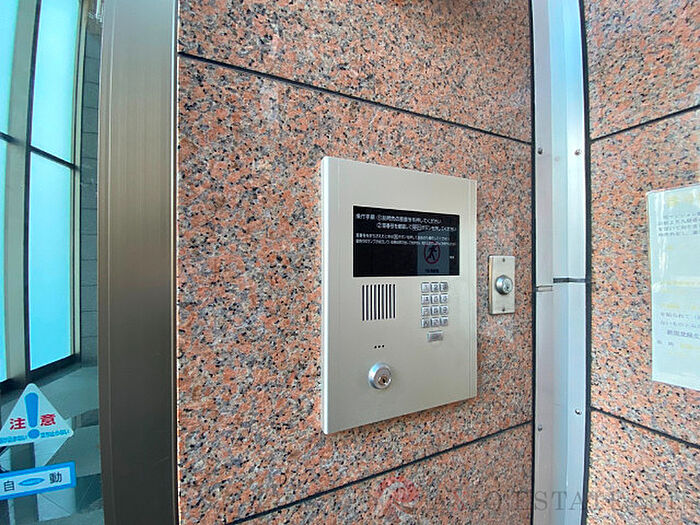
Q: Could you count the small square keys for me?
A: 12